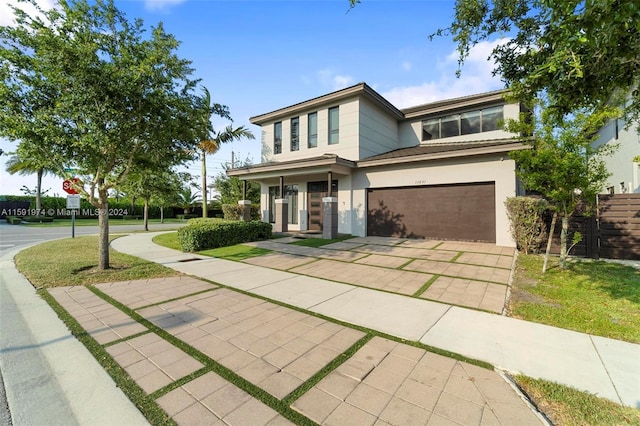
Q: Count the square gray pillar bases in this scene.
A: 3